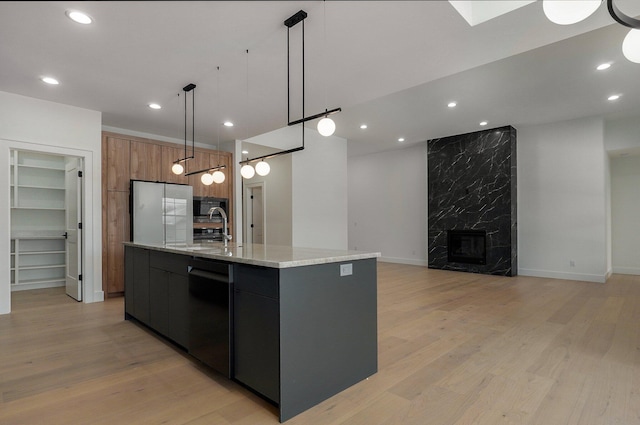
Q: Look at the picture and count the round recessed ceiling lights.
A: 11